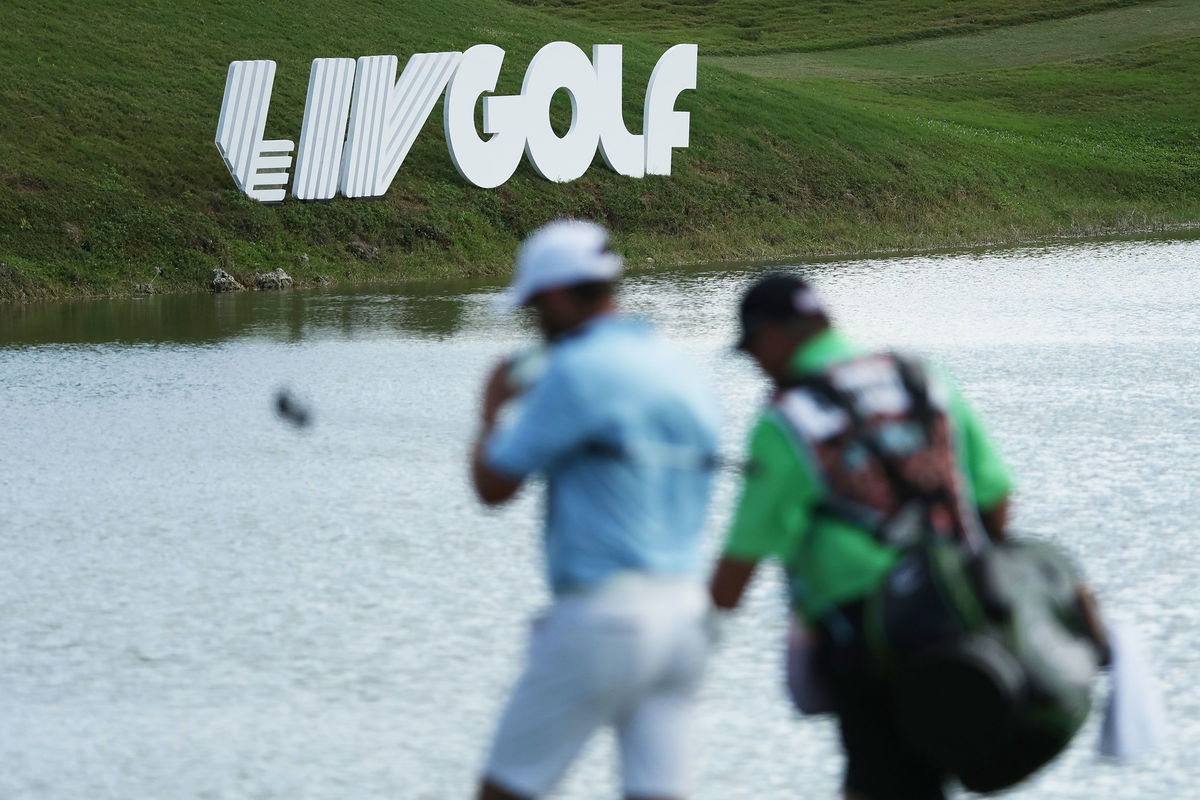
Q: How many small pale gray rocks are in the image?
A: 2